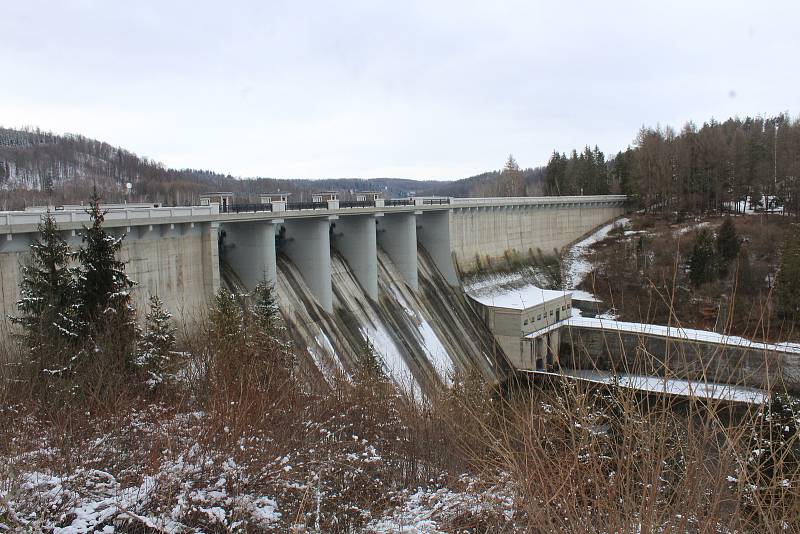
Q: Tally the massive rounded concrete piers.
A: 5